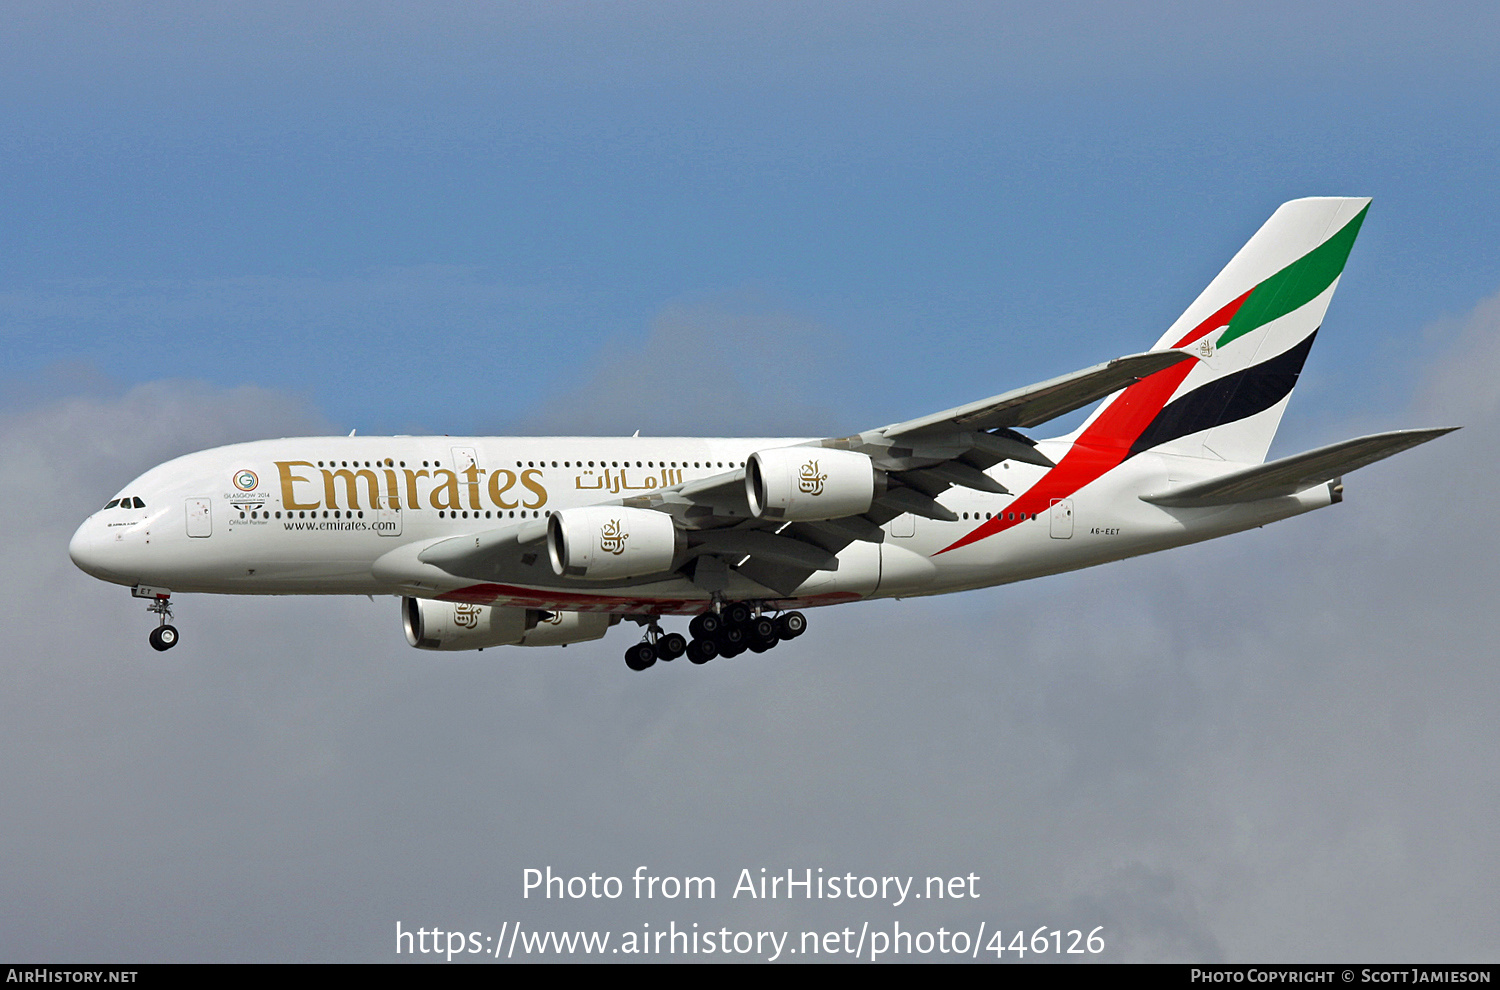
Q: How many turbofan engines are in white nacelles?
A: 4